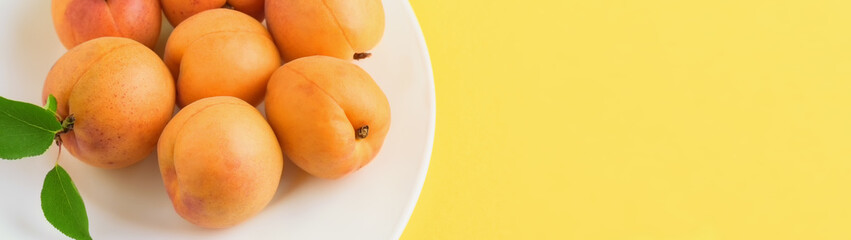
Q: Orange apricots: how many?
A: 7